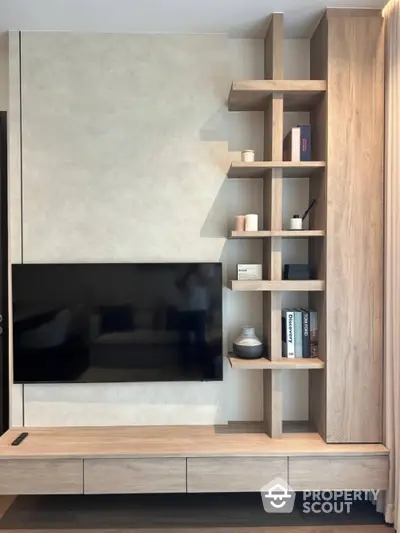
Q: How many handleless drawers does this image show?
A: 4